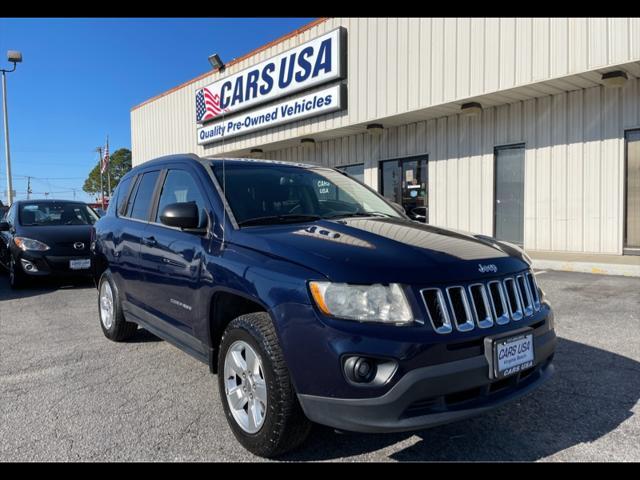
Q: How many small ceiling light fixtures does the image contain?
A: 5